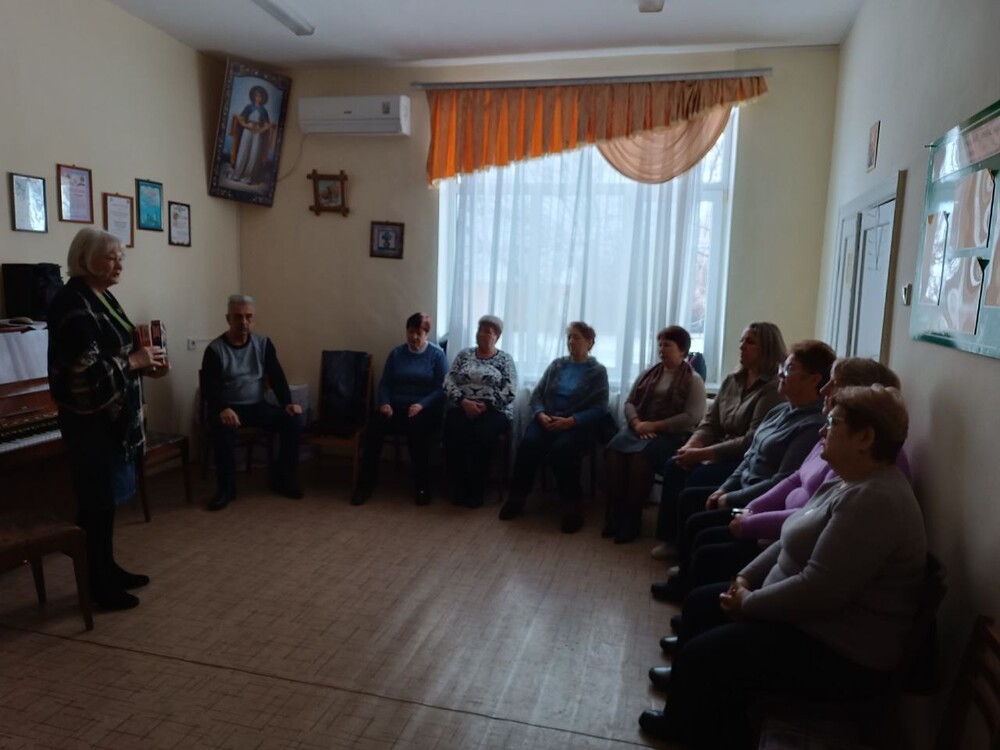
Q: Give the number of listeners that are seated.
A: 9